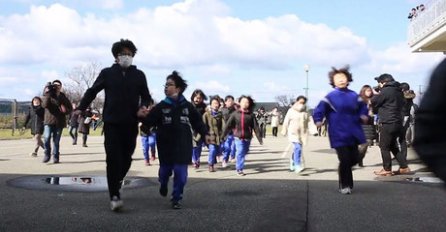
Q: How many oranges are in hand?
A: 0